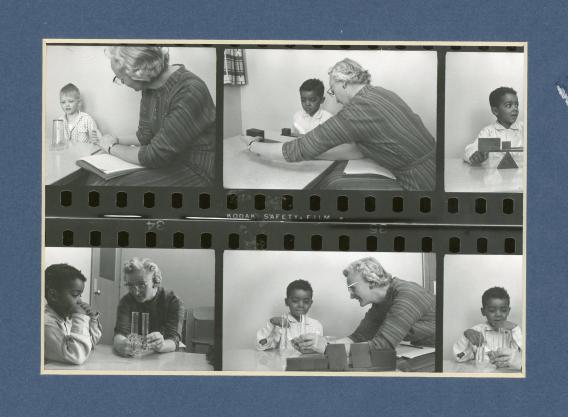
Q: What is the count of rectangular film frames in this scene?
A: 6